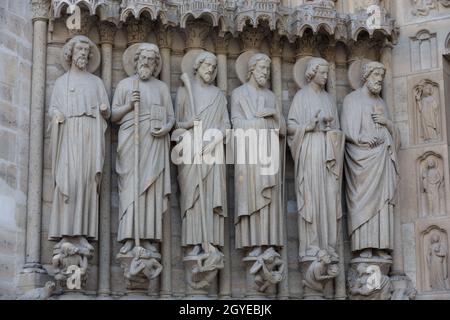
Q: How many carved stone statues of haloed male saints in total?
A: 6